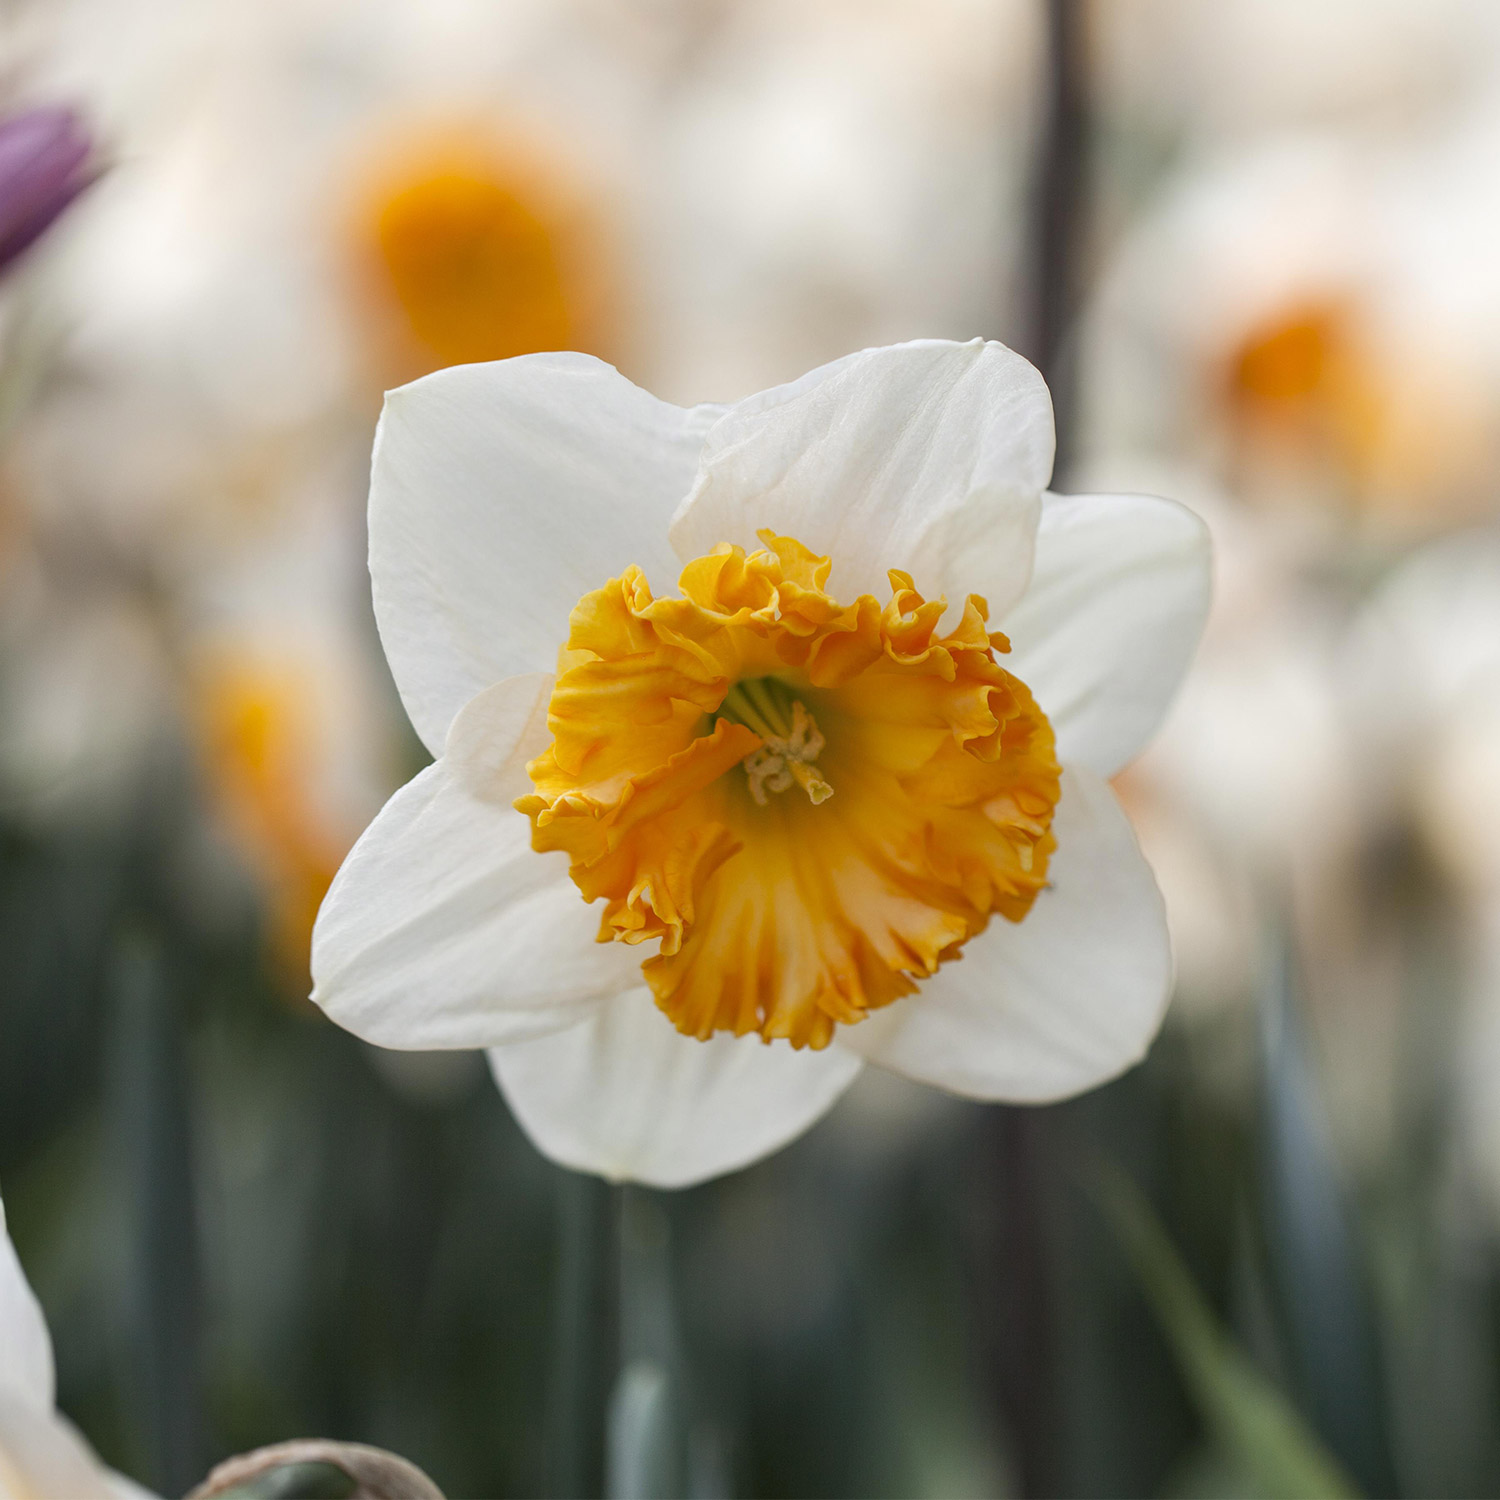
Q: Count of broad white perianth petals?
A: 6